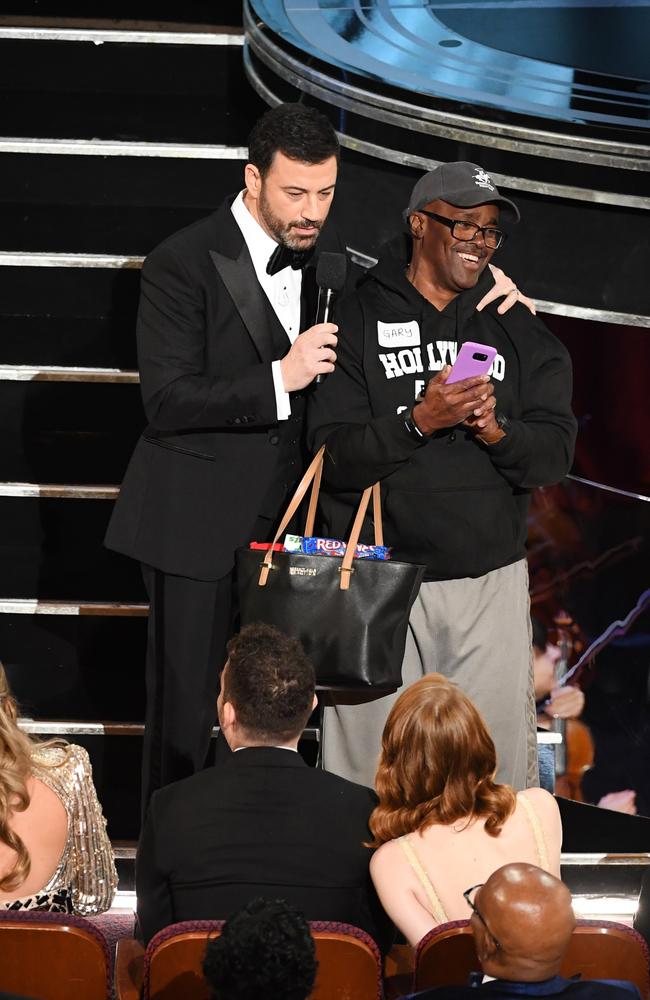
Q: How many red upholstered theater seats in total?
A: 3